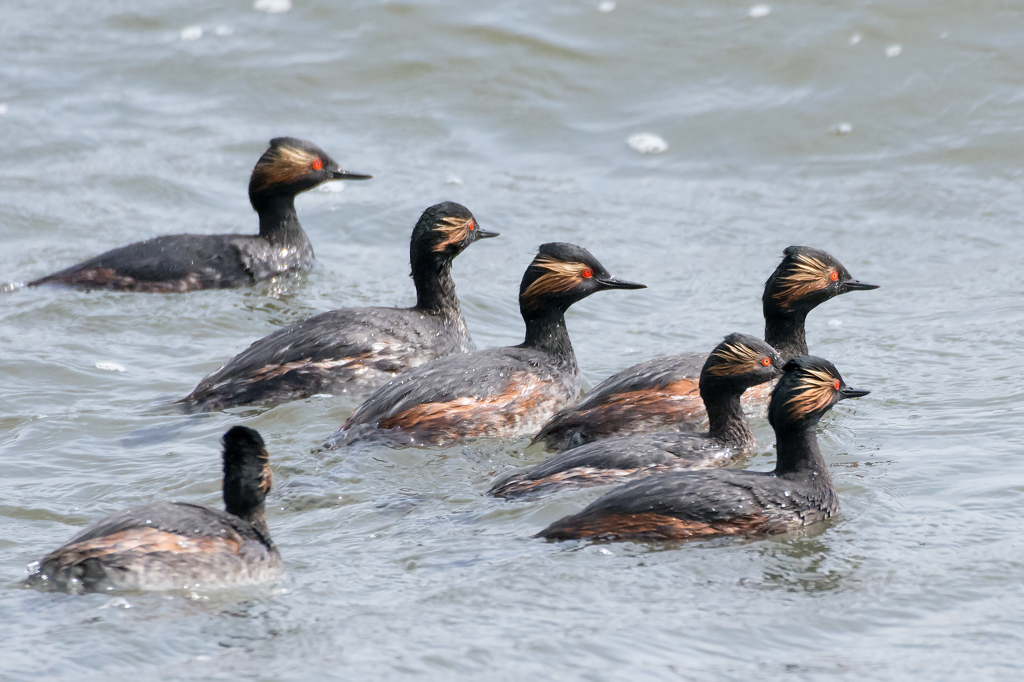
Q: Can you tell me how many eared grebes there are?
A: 7